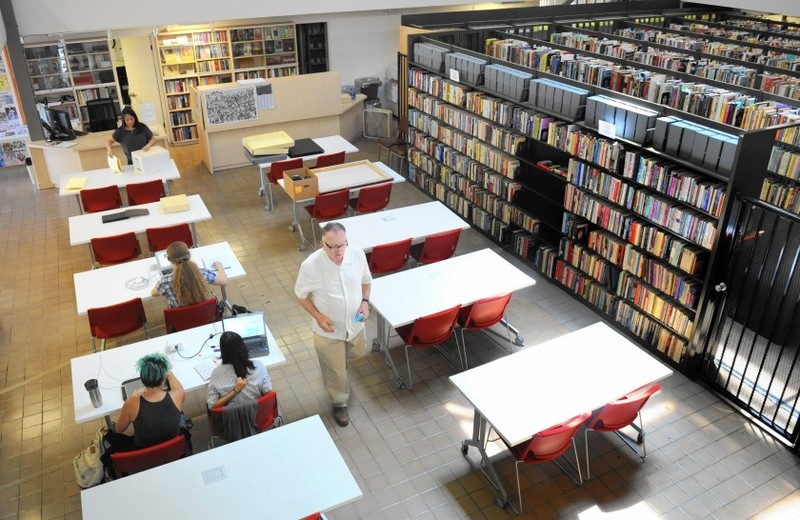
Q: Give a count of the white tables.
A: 10